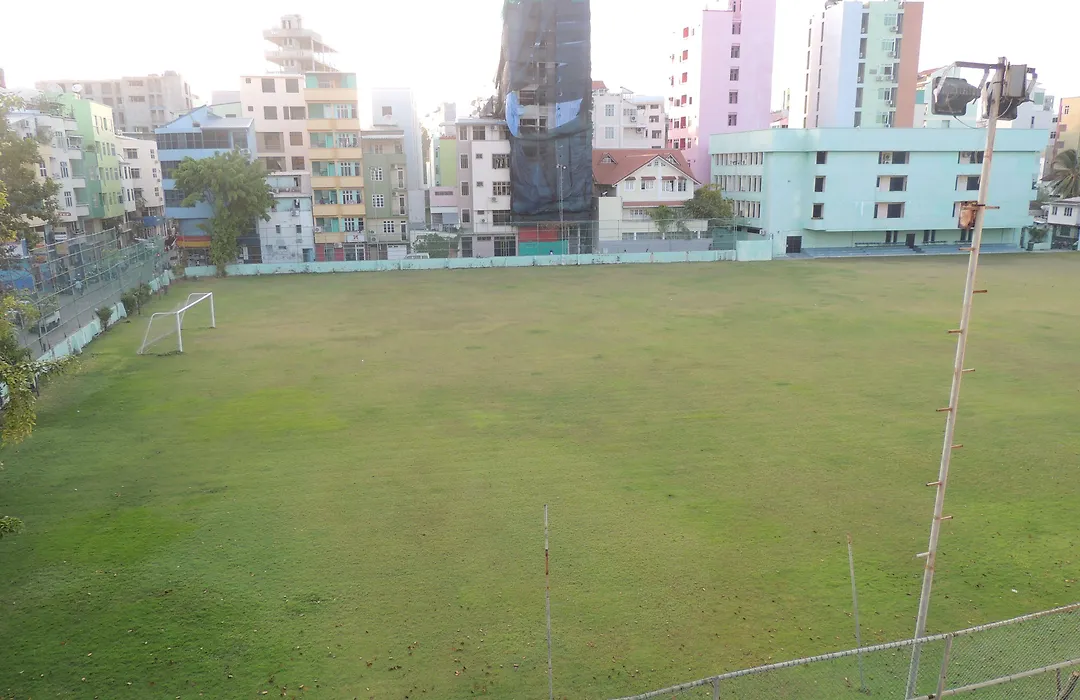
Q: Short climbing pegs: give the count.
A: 10